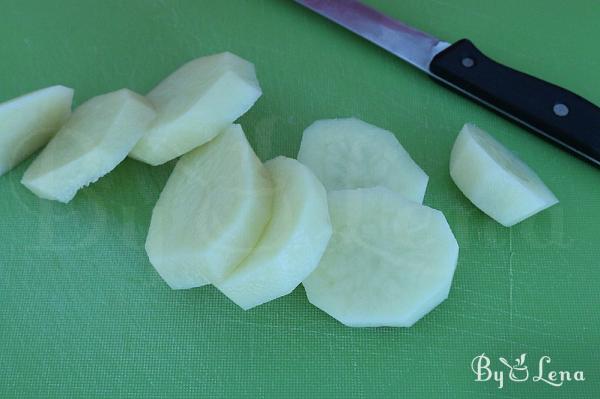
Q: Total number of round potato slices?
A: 2